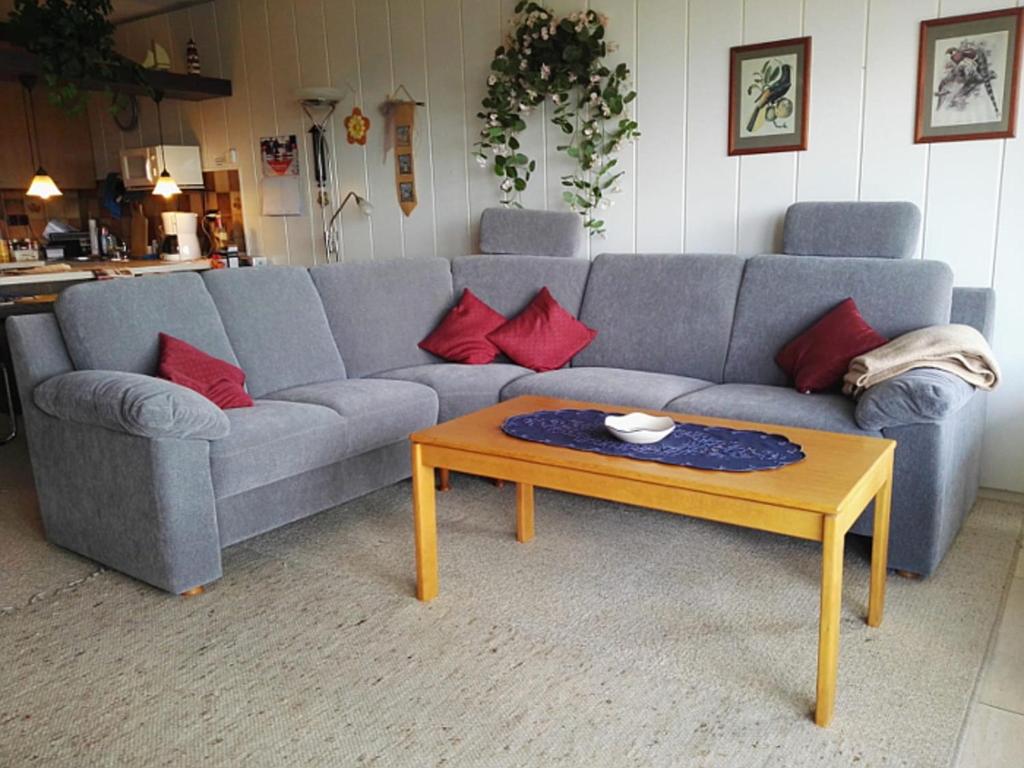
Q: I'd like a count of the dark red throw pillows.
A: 4